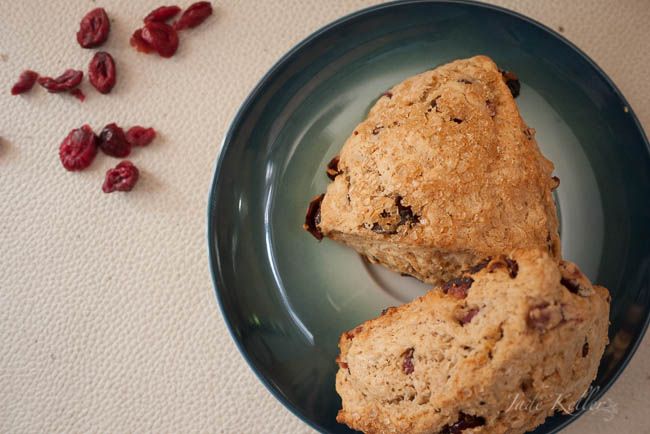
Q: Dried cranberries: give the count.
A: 12